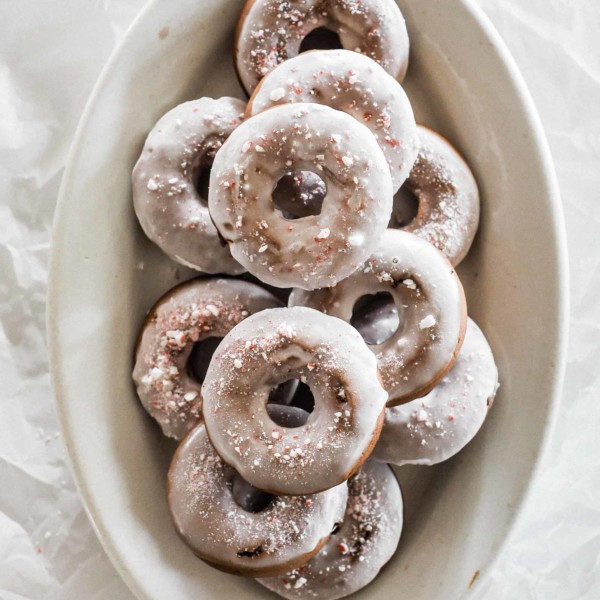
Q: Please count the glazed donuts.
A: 11